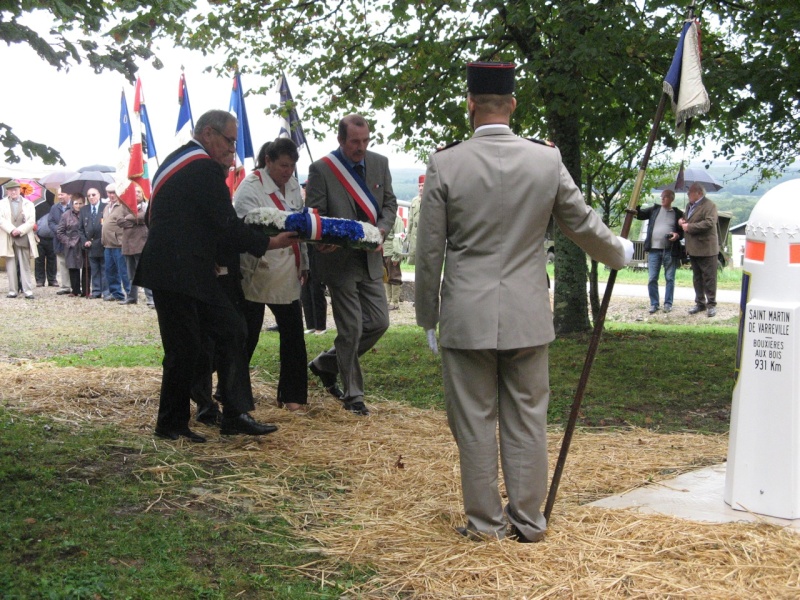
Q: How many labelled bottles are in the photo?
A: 0